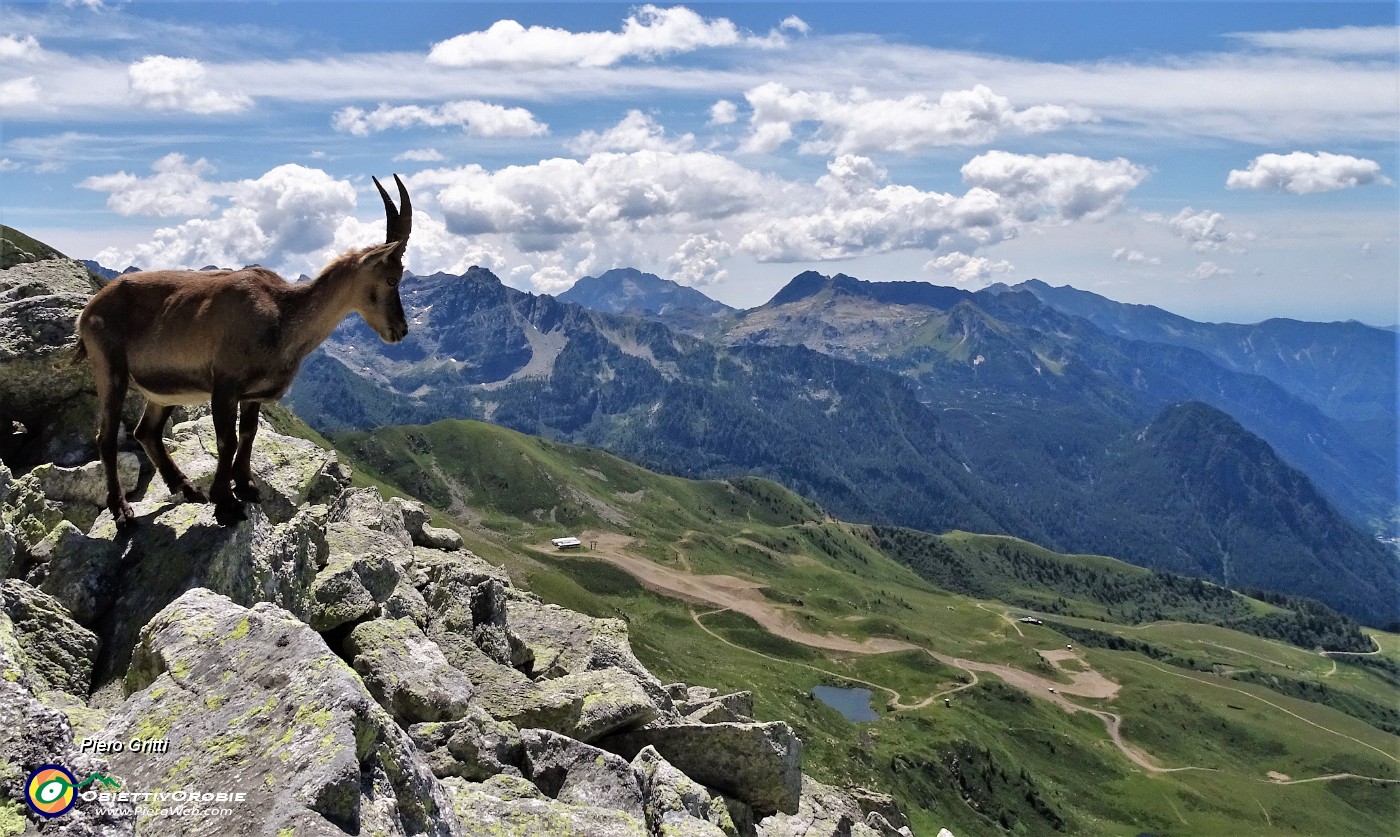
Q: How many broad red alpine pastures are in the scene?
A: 0